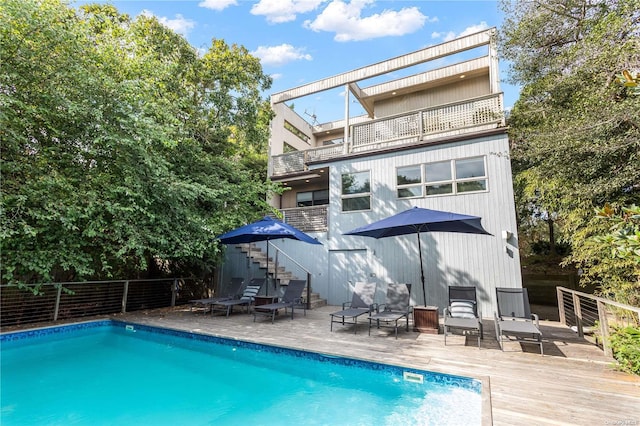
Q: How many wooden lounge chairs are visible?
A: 0